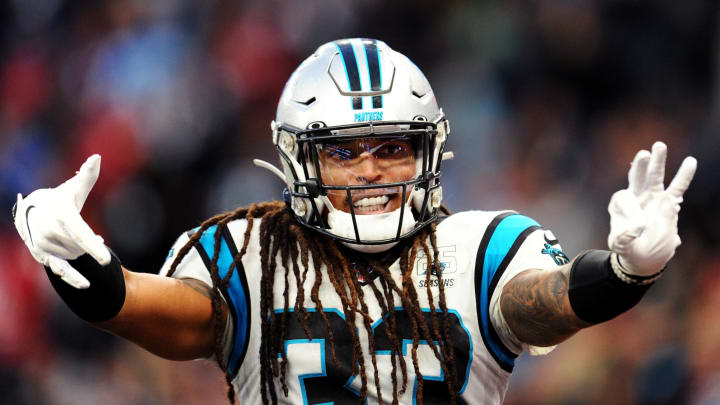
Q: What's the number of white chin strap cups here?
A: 1